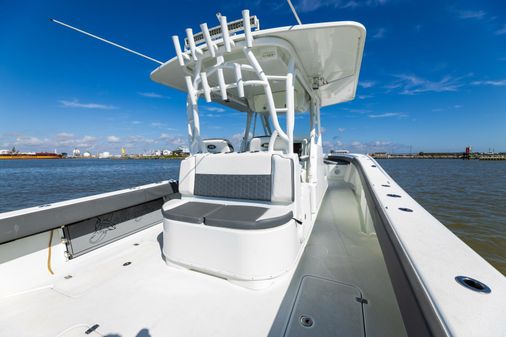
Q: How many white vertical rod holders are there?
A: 9